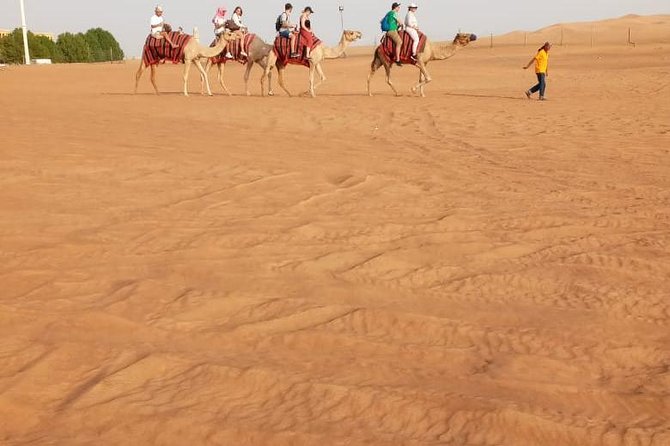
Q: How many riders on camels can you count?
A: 7